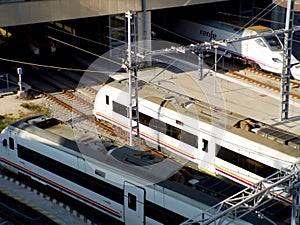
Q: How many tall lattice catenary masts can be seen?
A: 2